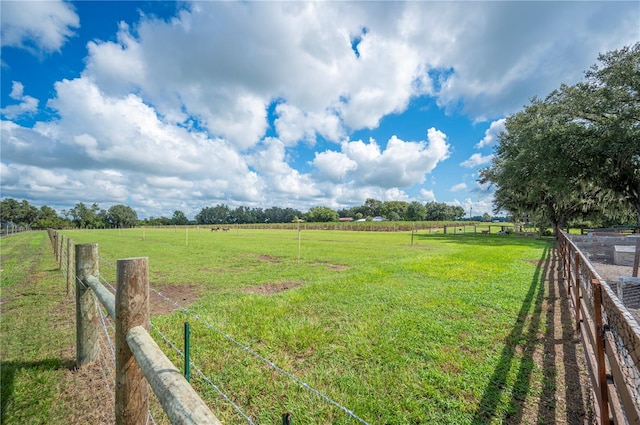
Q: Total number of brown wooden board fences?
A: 1